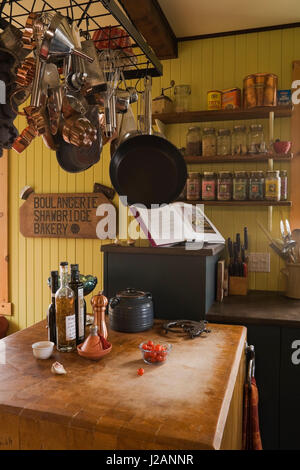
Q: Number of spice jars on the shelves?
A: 12